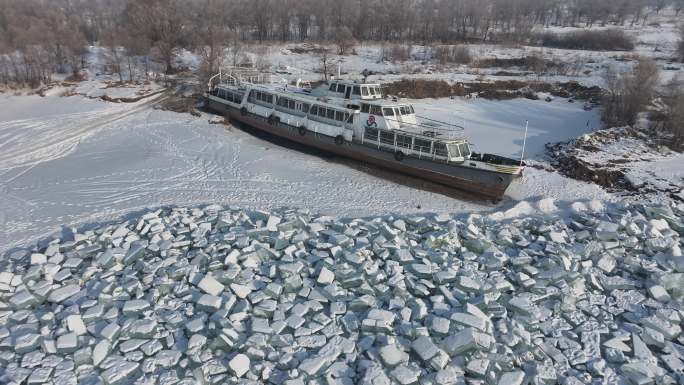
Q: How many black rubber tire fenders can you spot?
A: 5